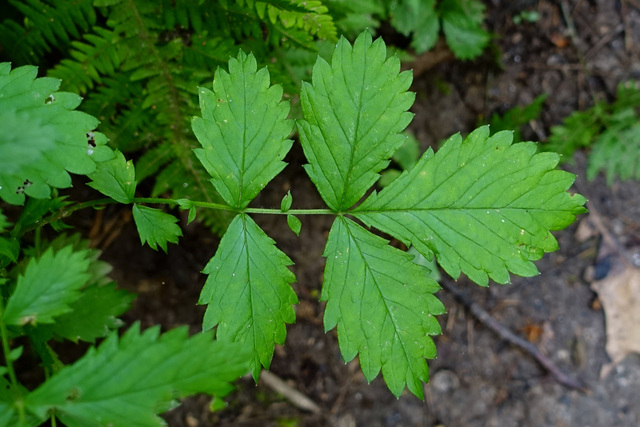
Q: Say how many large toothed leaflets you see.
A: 5